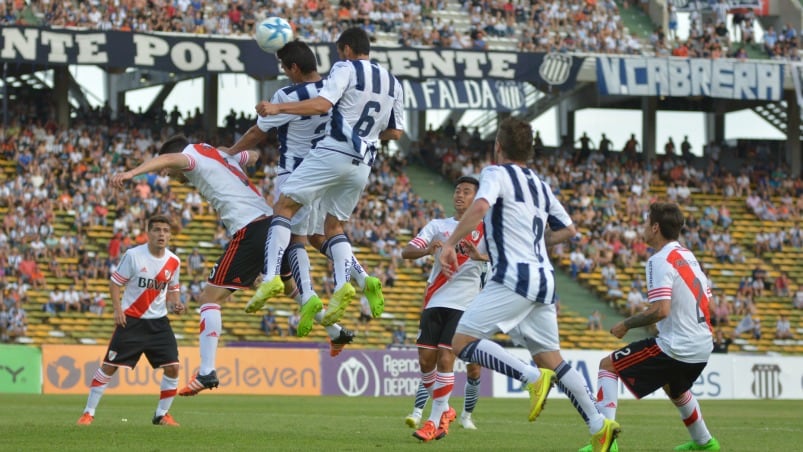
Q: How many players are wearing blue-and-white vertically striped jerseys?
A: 3